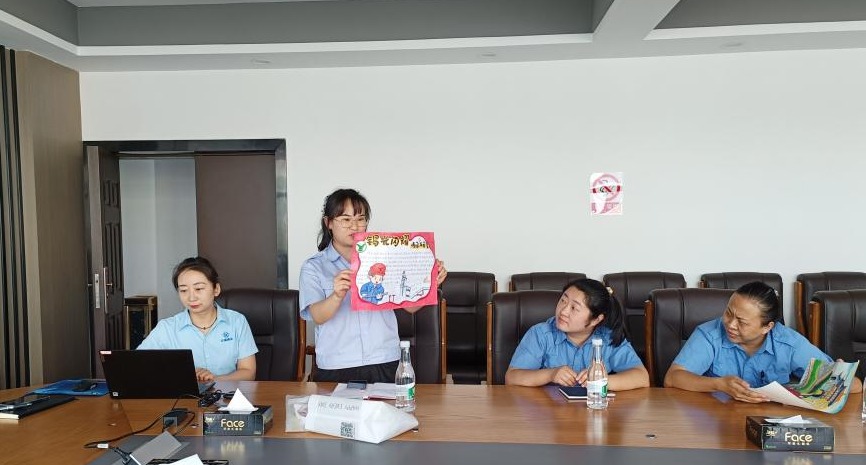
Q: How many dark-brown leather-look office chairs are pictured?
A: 10